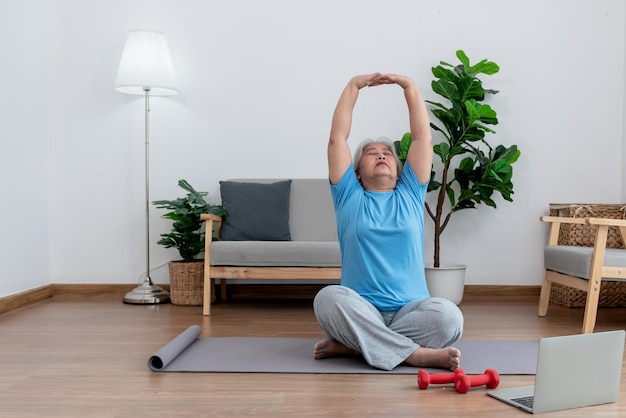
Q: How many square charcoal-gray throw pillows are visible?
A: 1